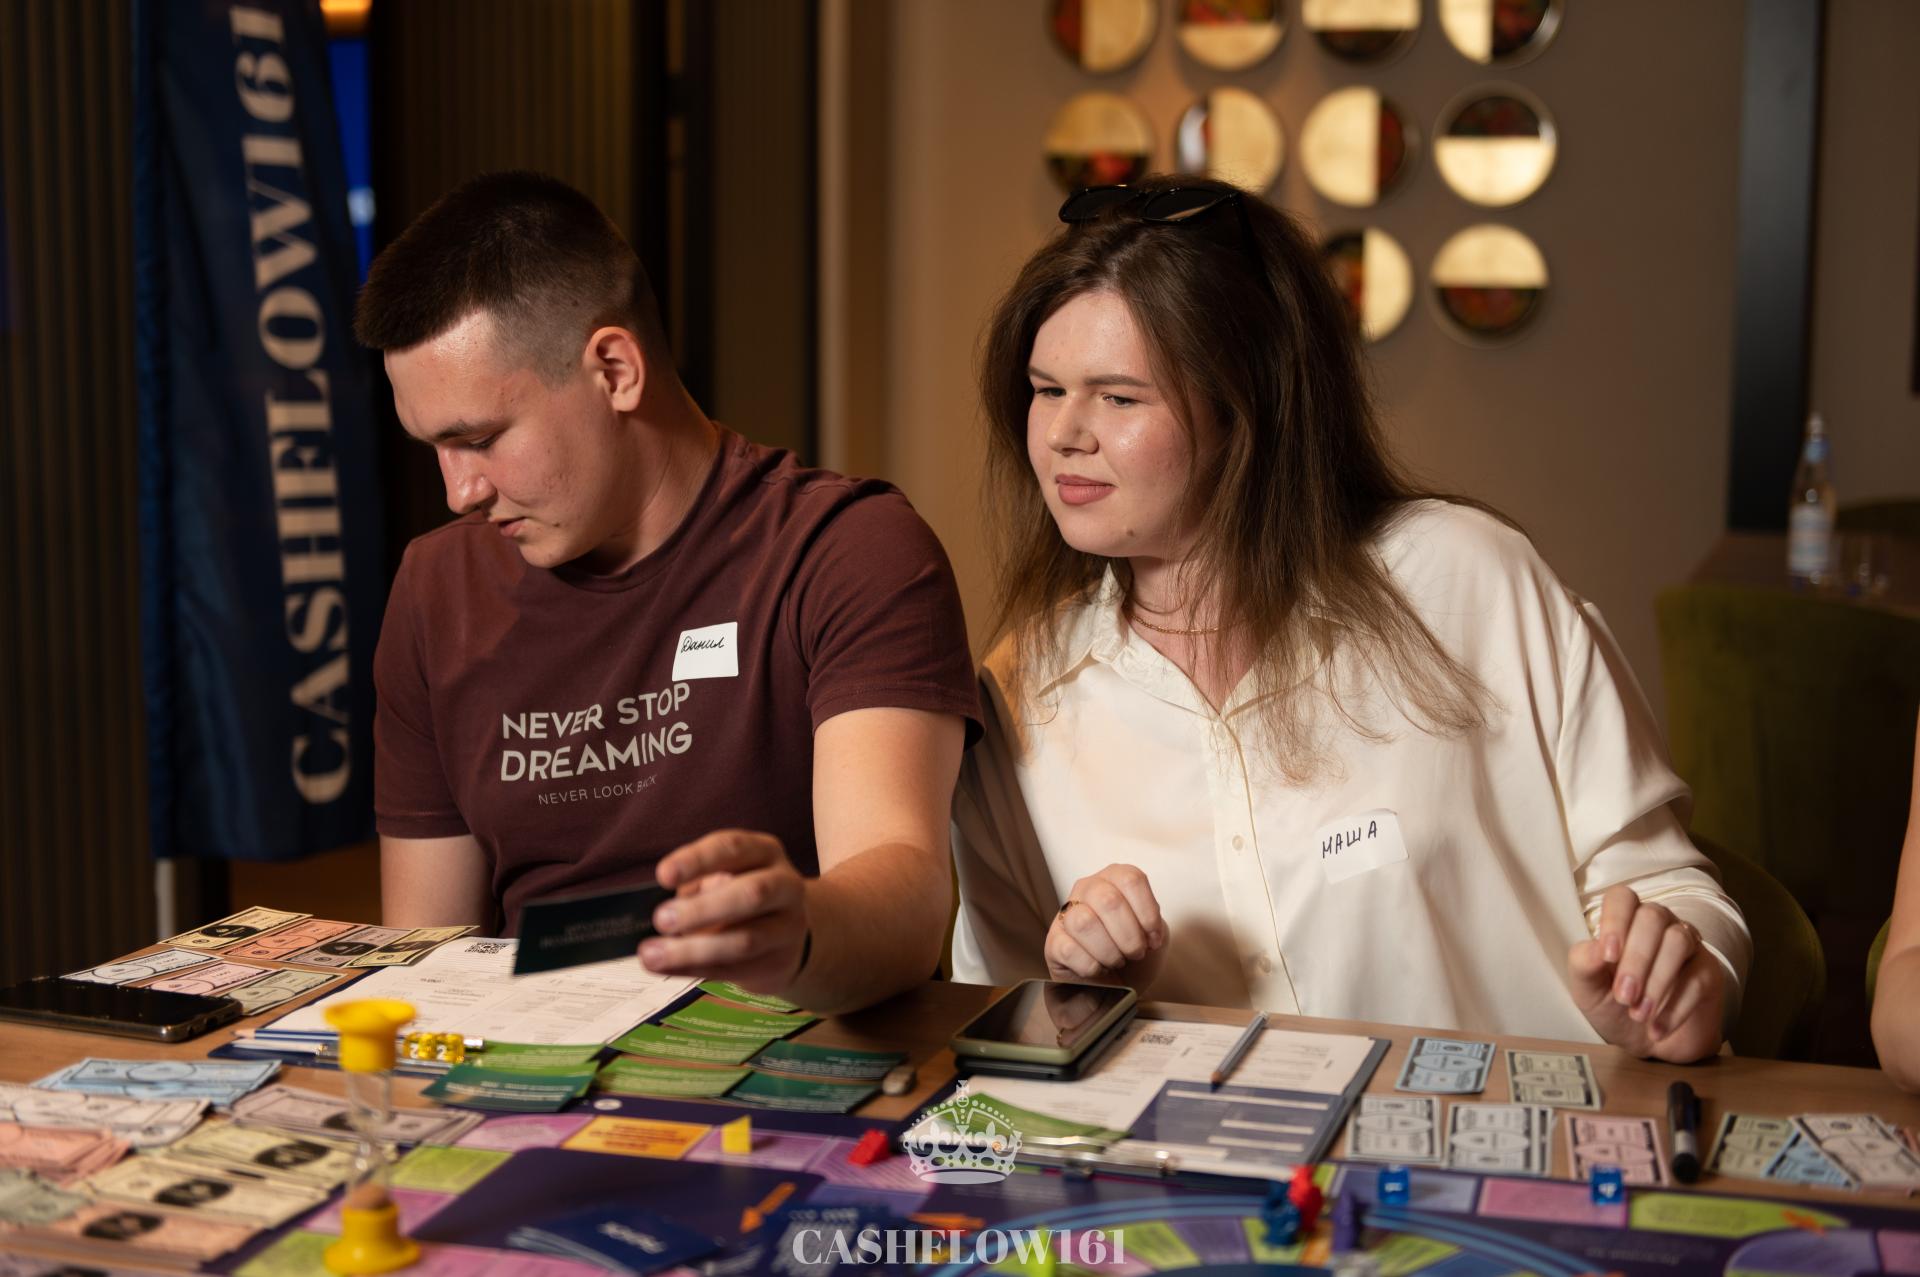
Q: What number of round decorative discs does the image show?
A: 10